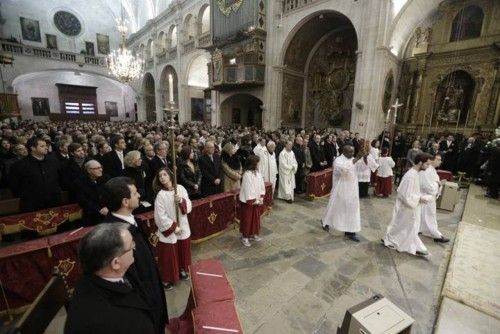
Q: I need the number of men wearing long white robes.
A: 6